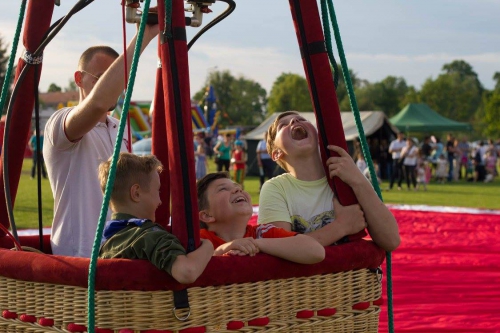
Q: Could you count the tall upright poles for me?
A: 4